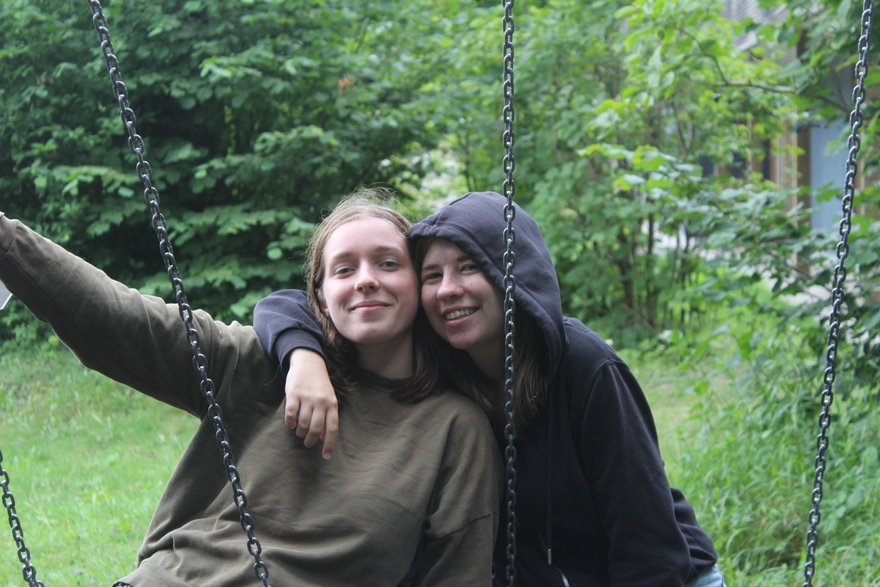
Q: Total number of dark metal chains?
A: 4